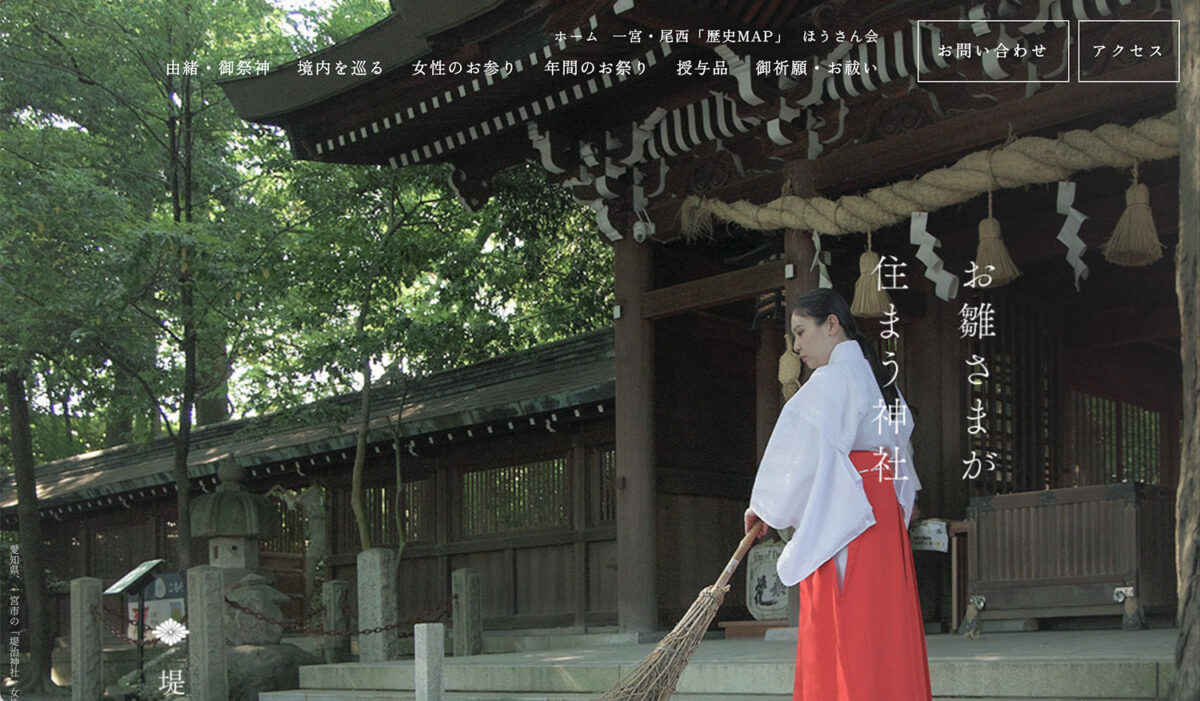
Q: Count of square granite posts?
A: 6